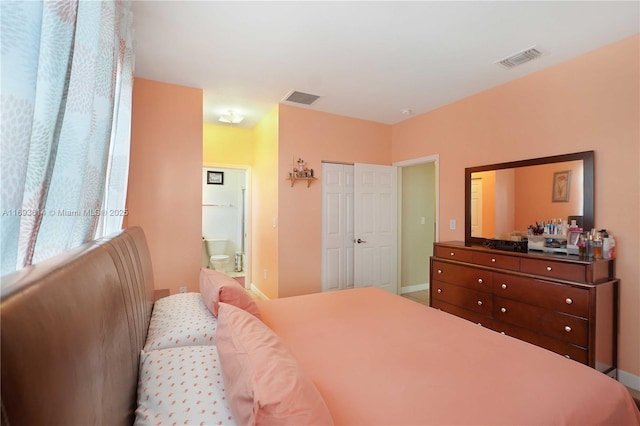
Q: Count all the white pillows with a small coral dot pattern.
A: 2